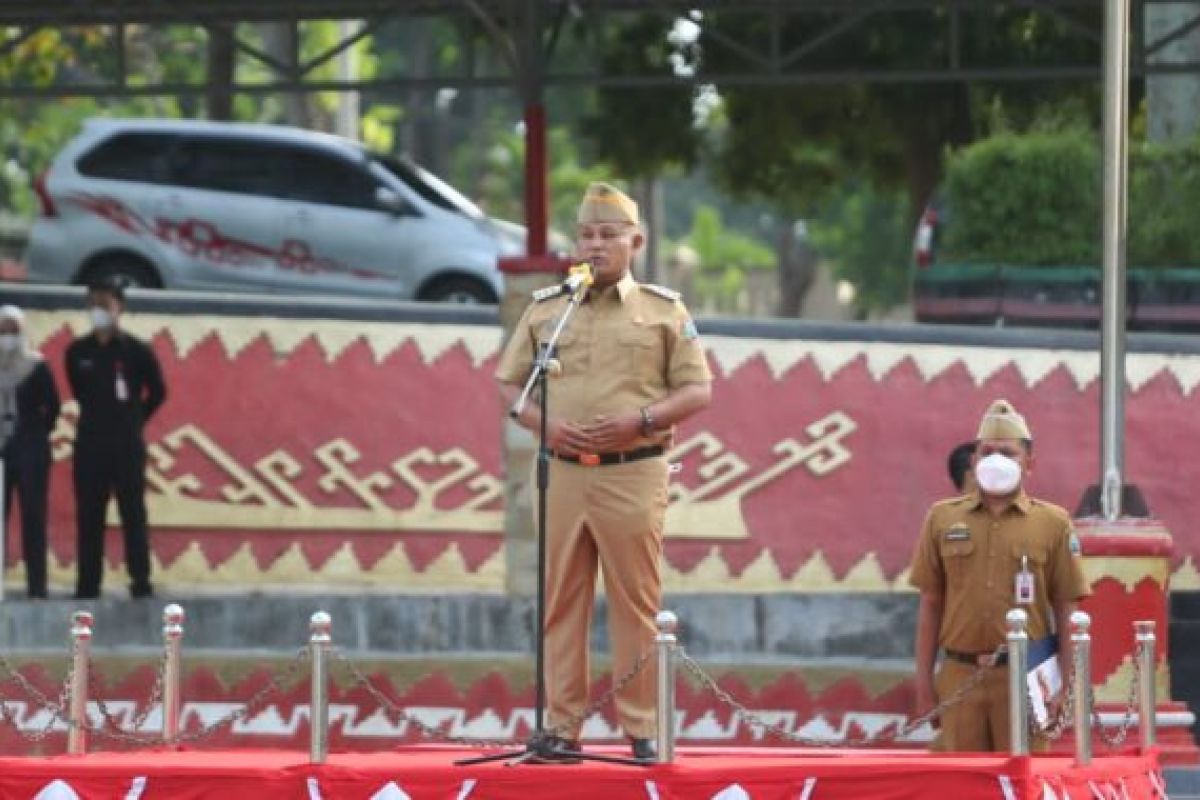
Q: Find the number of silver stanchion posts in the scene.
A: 7